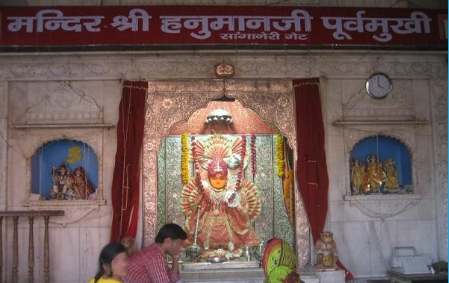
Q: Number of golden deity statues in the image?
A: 3